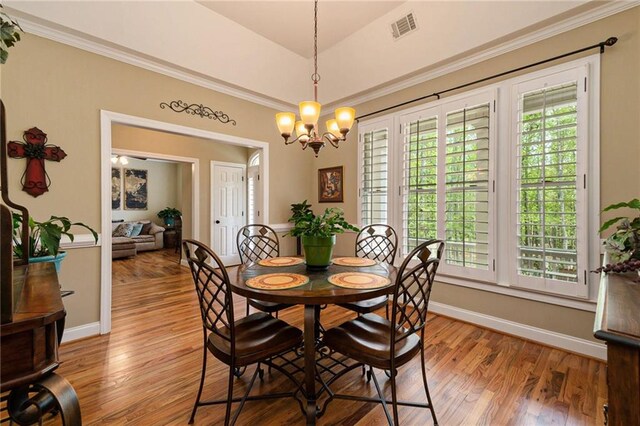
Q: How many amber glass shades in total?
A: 5